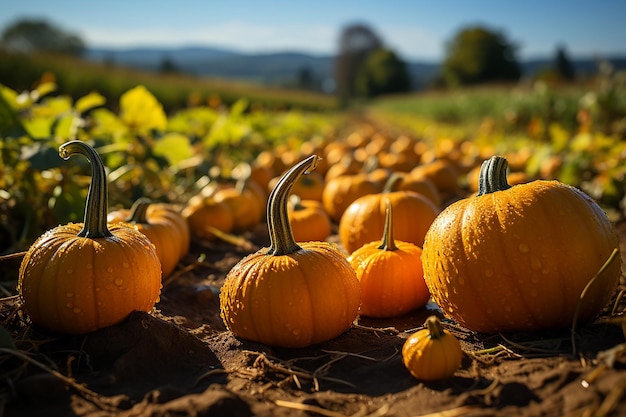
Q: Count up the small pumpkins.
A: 1